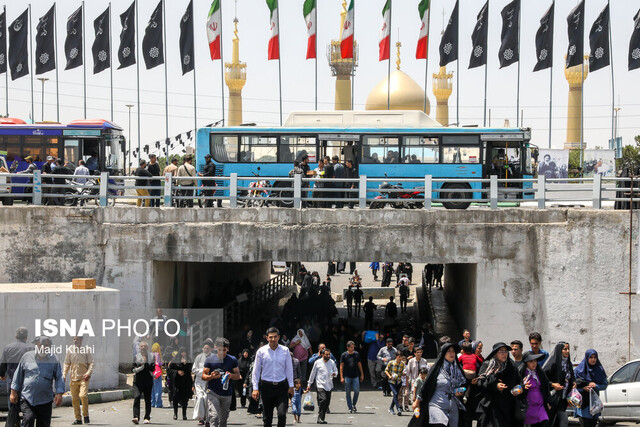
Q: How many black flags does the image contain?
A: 15